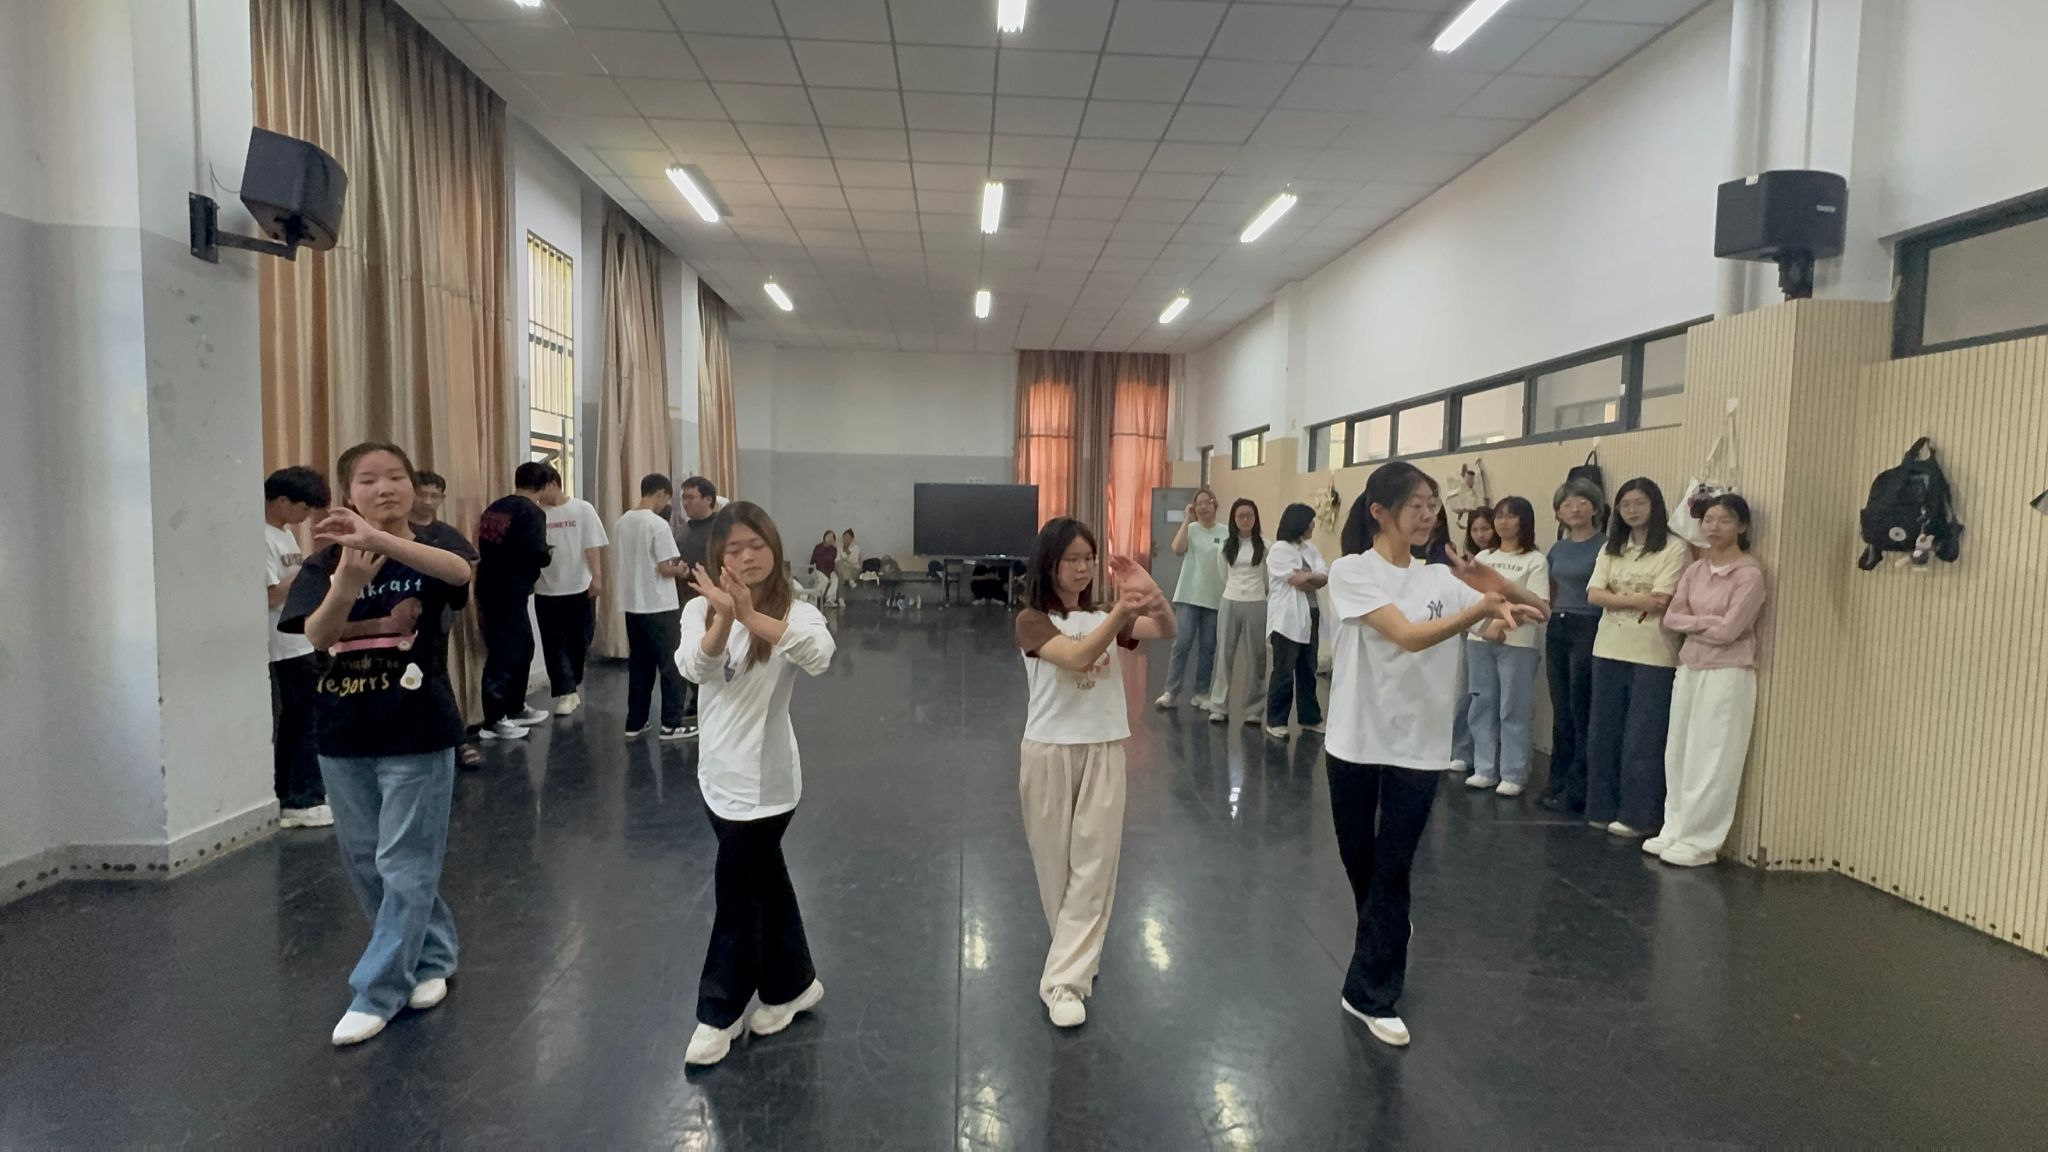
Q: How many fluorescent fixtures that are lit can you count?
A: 9